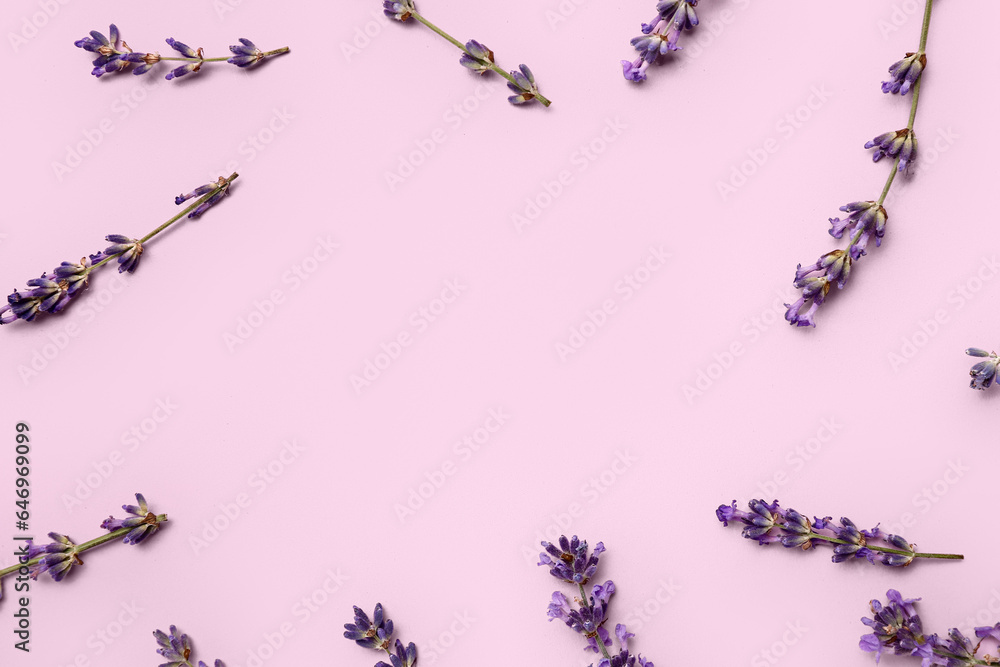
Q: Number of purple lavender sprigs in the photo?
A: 12